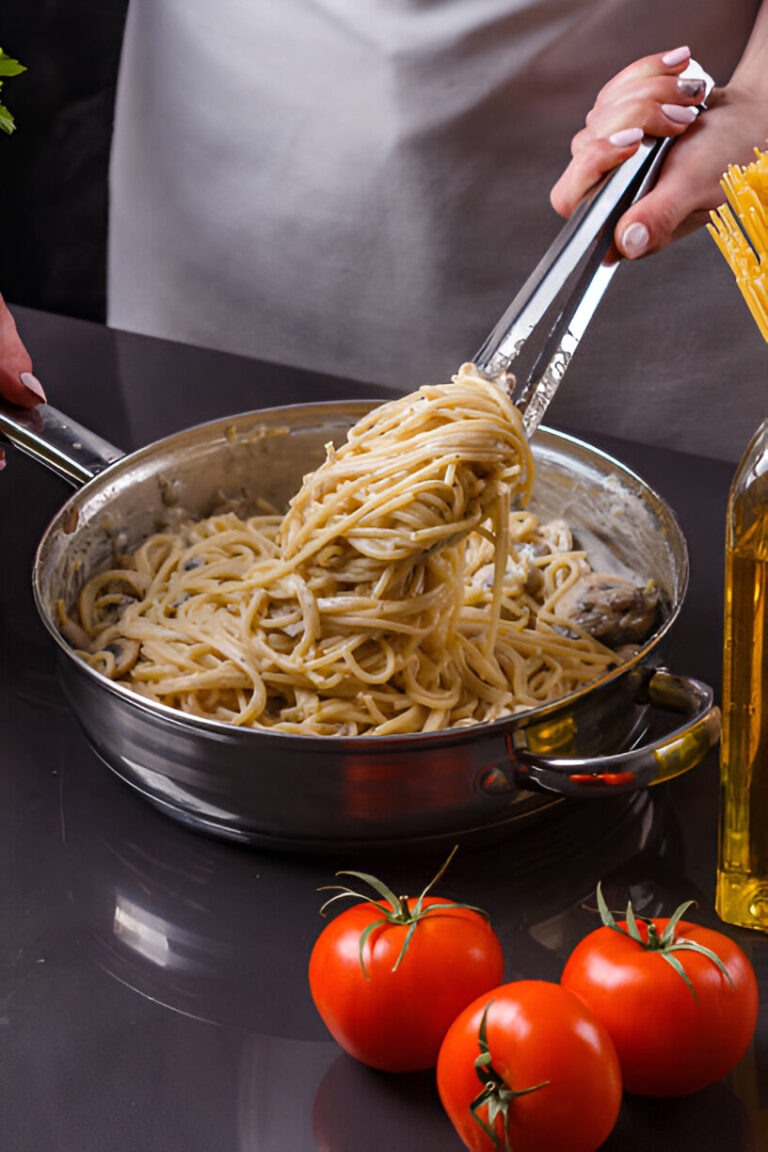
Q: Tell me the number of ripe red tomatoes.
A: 3